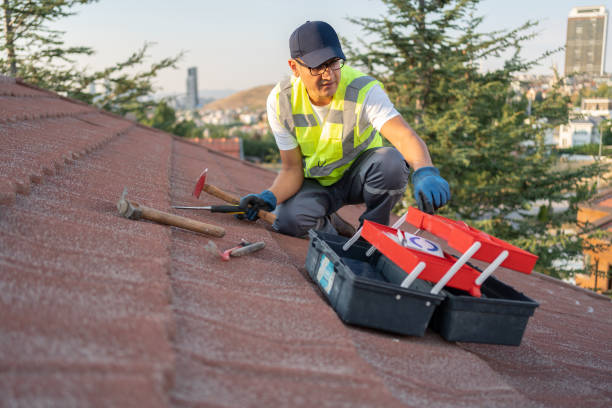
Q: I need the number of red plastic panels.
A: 2